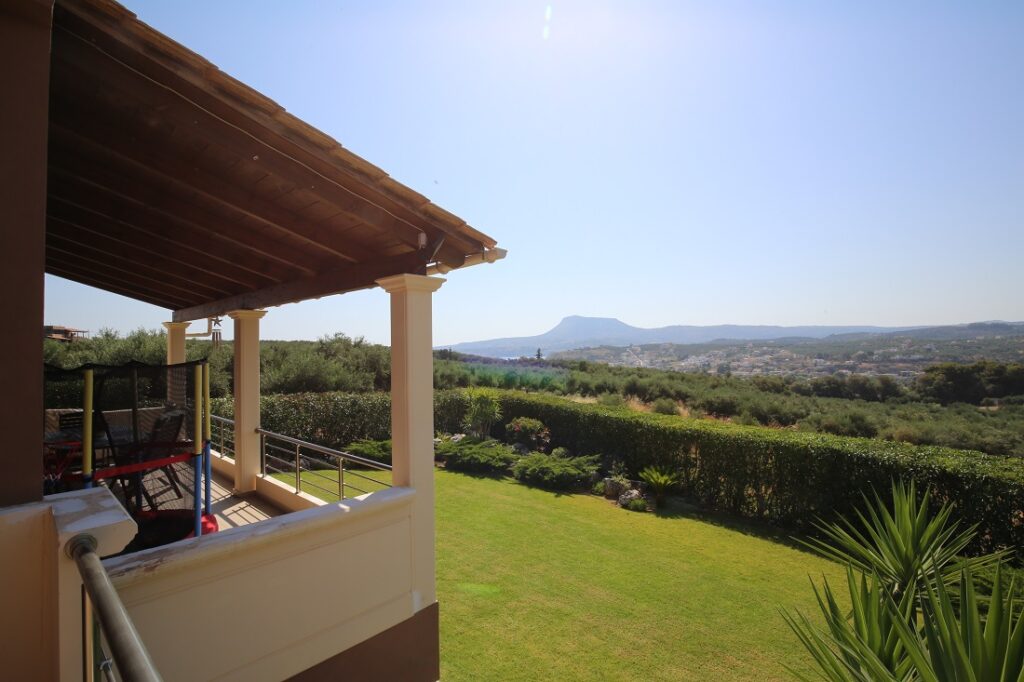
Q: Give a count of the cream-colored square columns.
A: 3